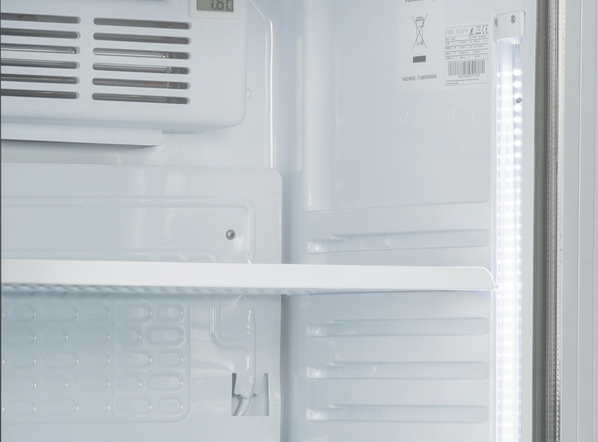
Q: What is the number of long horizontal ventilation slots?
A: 12